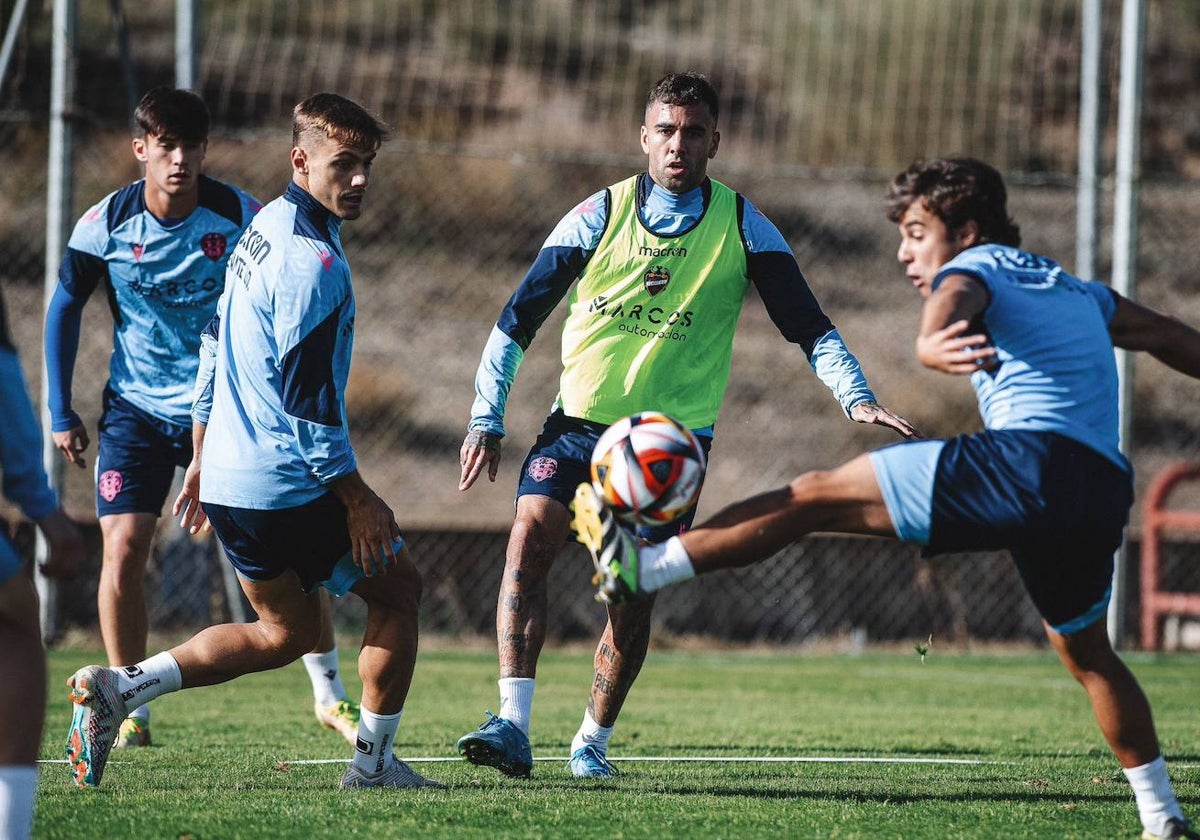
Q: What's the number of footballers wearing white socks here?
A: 5